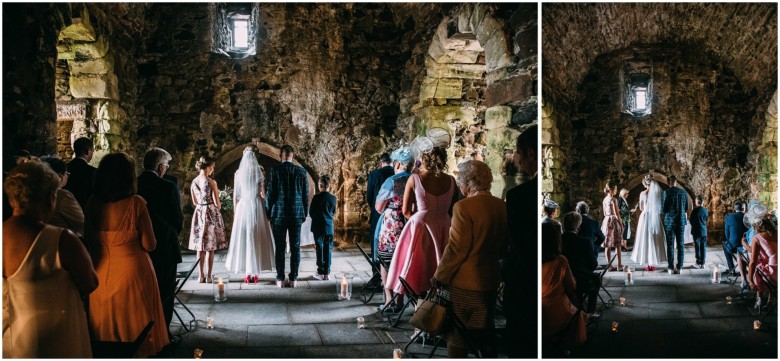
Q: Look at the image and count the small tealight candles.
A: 8